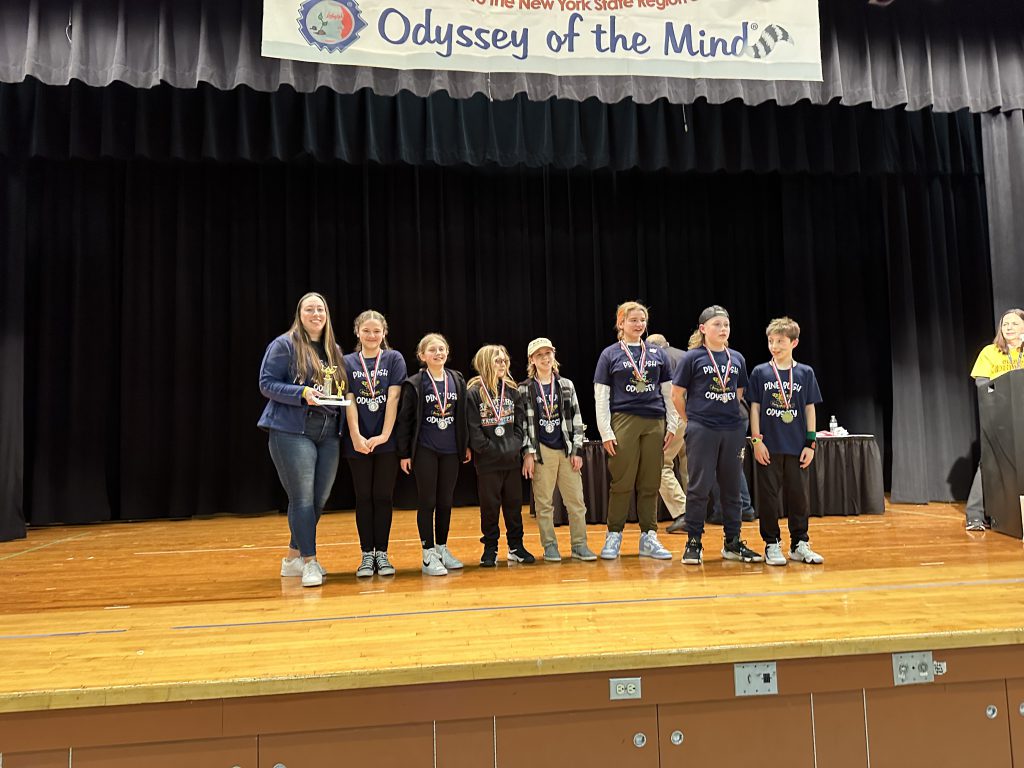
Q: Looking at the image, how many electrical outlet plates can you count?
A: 3